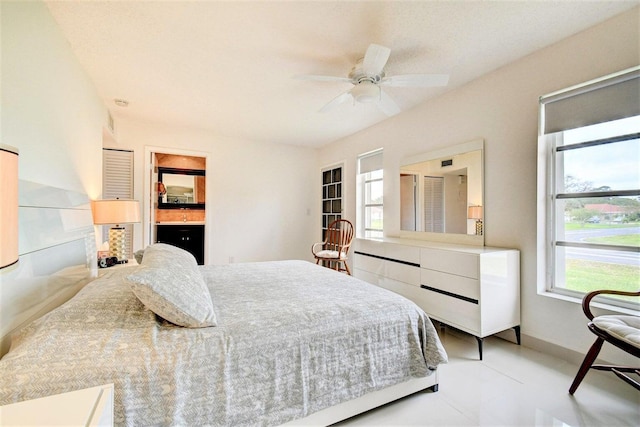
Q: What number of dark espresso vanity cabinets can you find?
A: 1